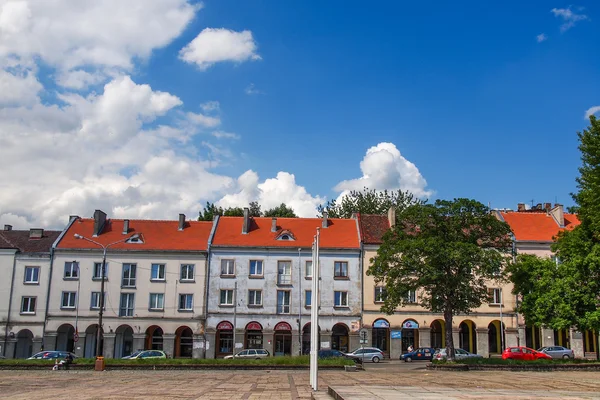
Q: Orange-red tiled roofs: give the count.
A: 3